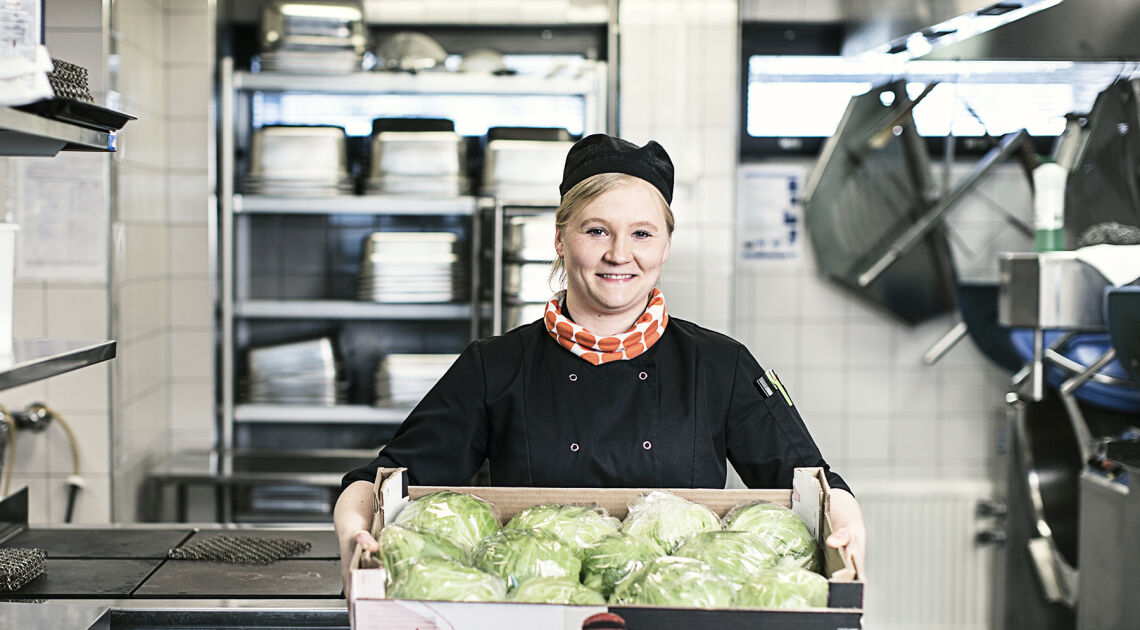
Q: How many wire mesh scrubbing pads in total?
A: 3